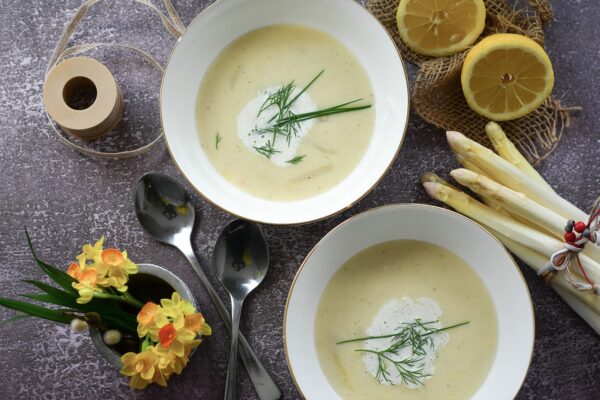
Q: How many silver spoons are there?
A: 2